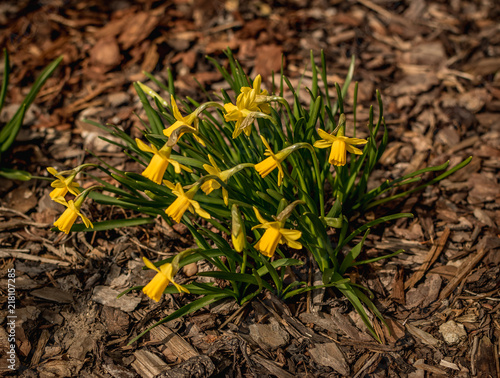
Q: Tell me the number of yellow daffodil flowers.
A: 12